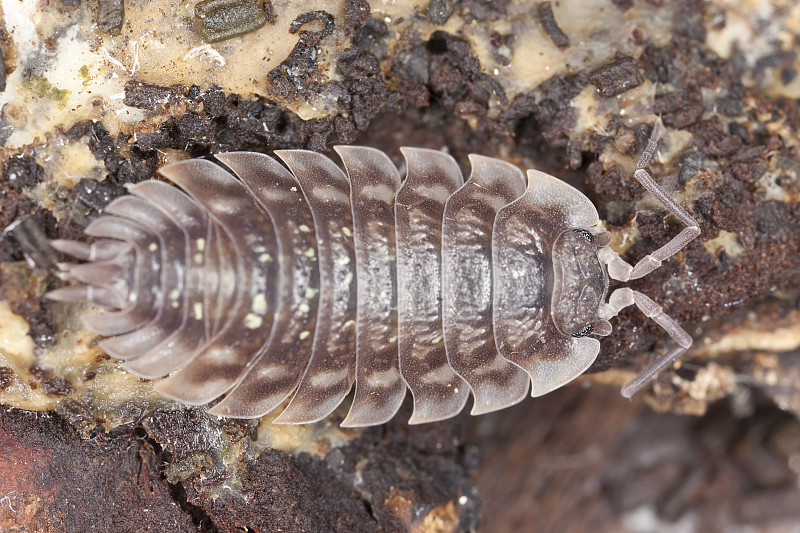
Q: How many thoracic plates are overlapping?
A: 7